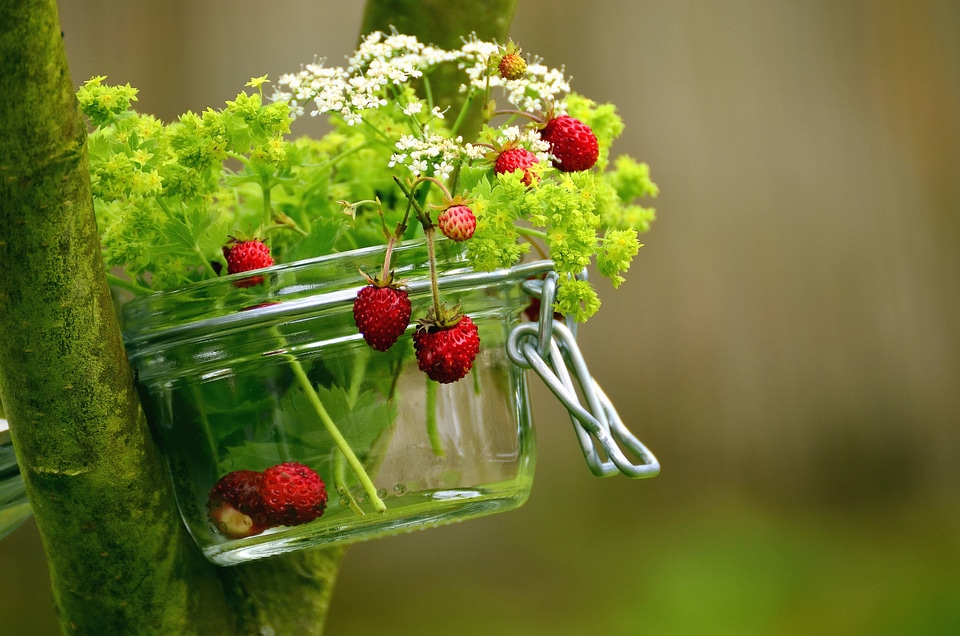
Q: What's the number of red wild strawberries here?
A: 8